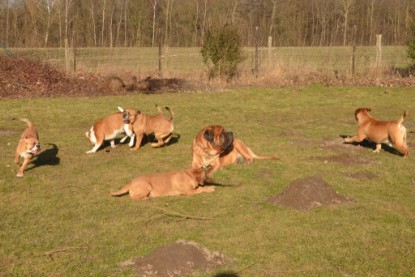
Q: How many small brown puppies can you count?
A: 5